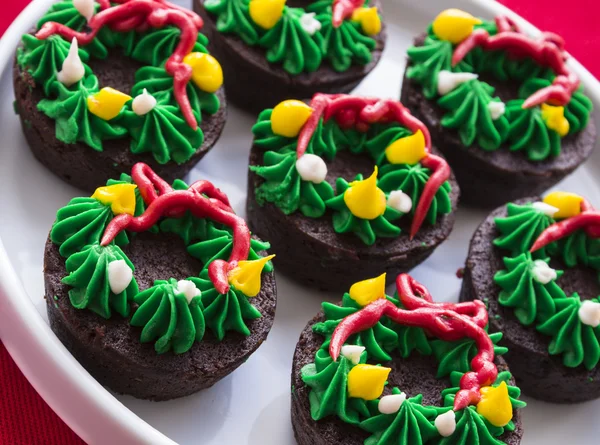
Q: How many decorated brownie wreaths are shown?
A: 7